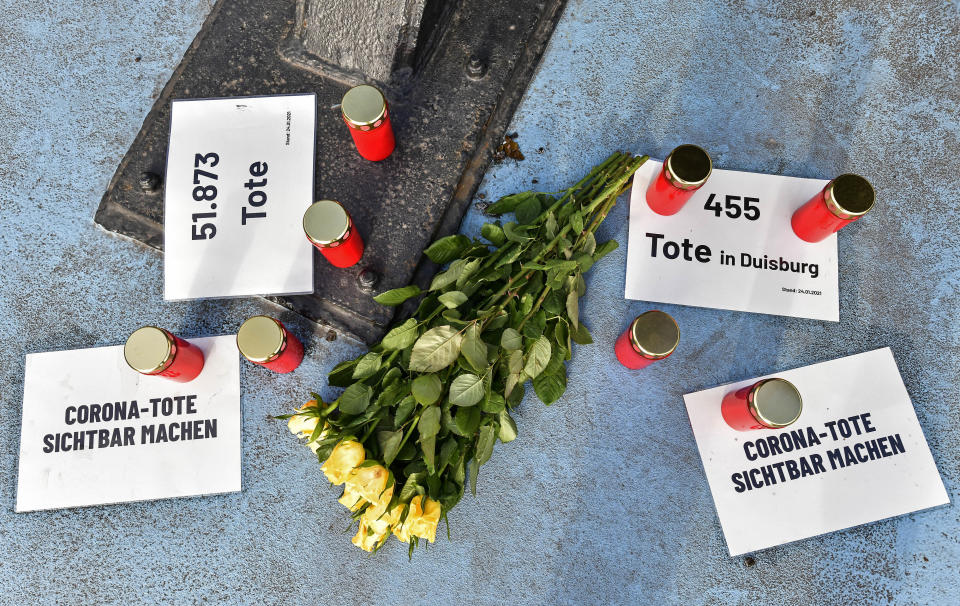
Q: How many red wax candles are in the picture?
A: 8